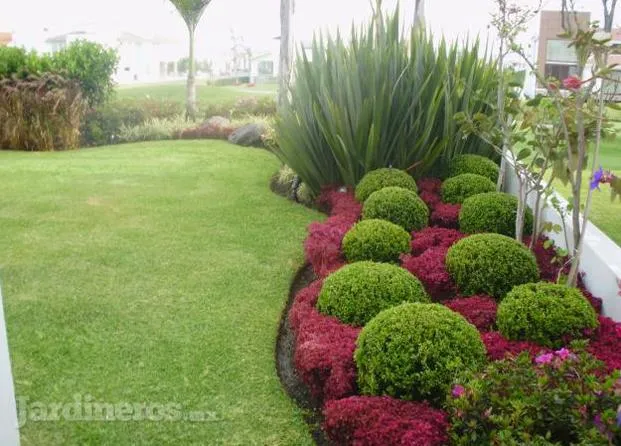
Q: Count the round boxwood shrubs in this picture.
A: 10